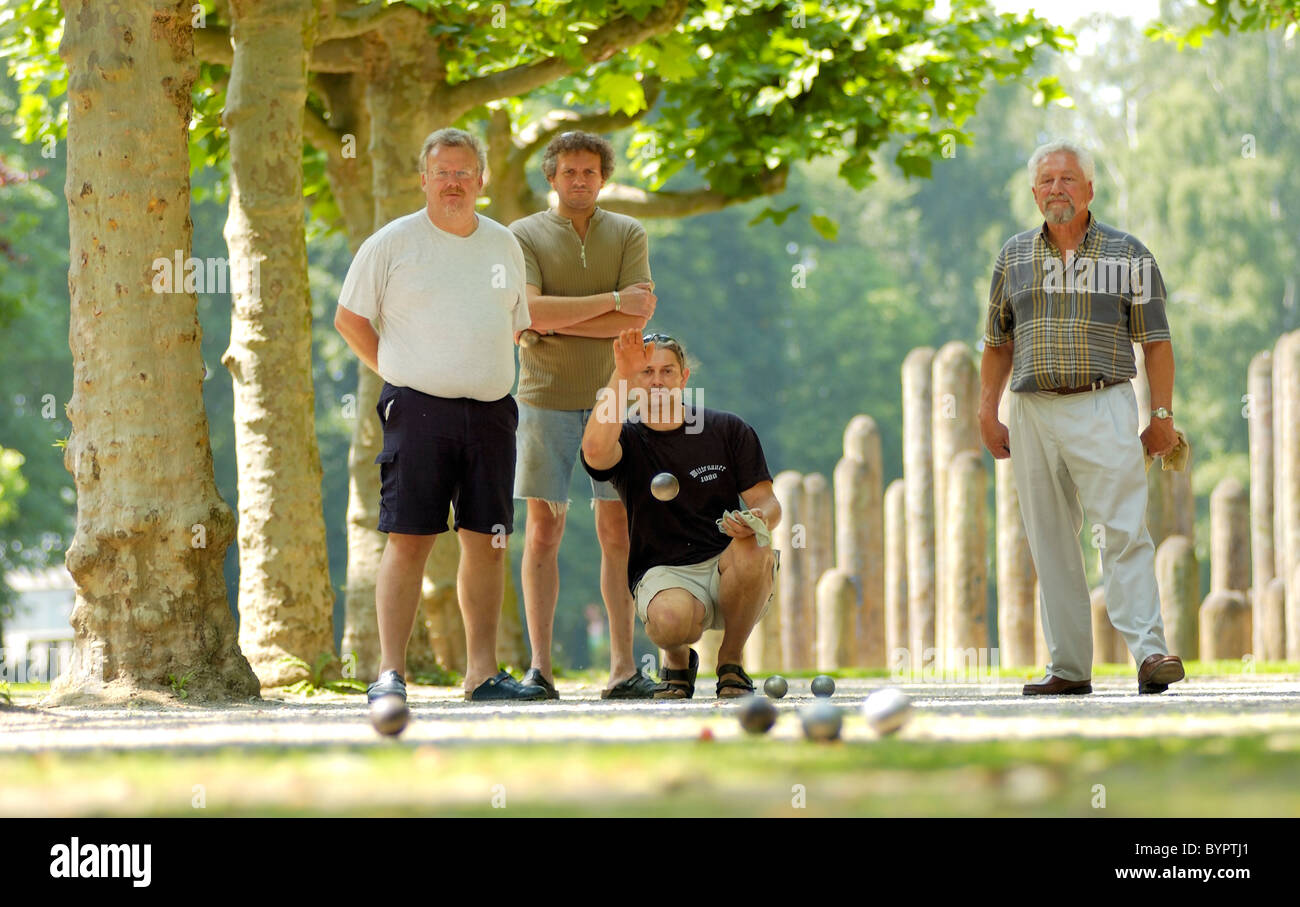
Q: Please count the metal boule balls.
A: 8